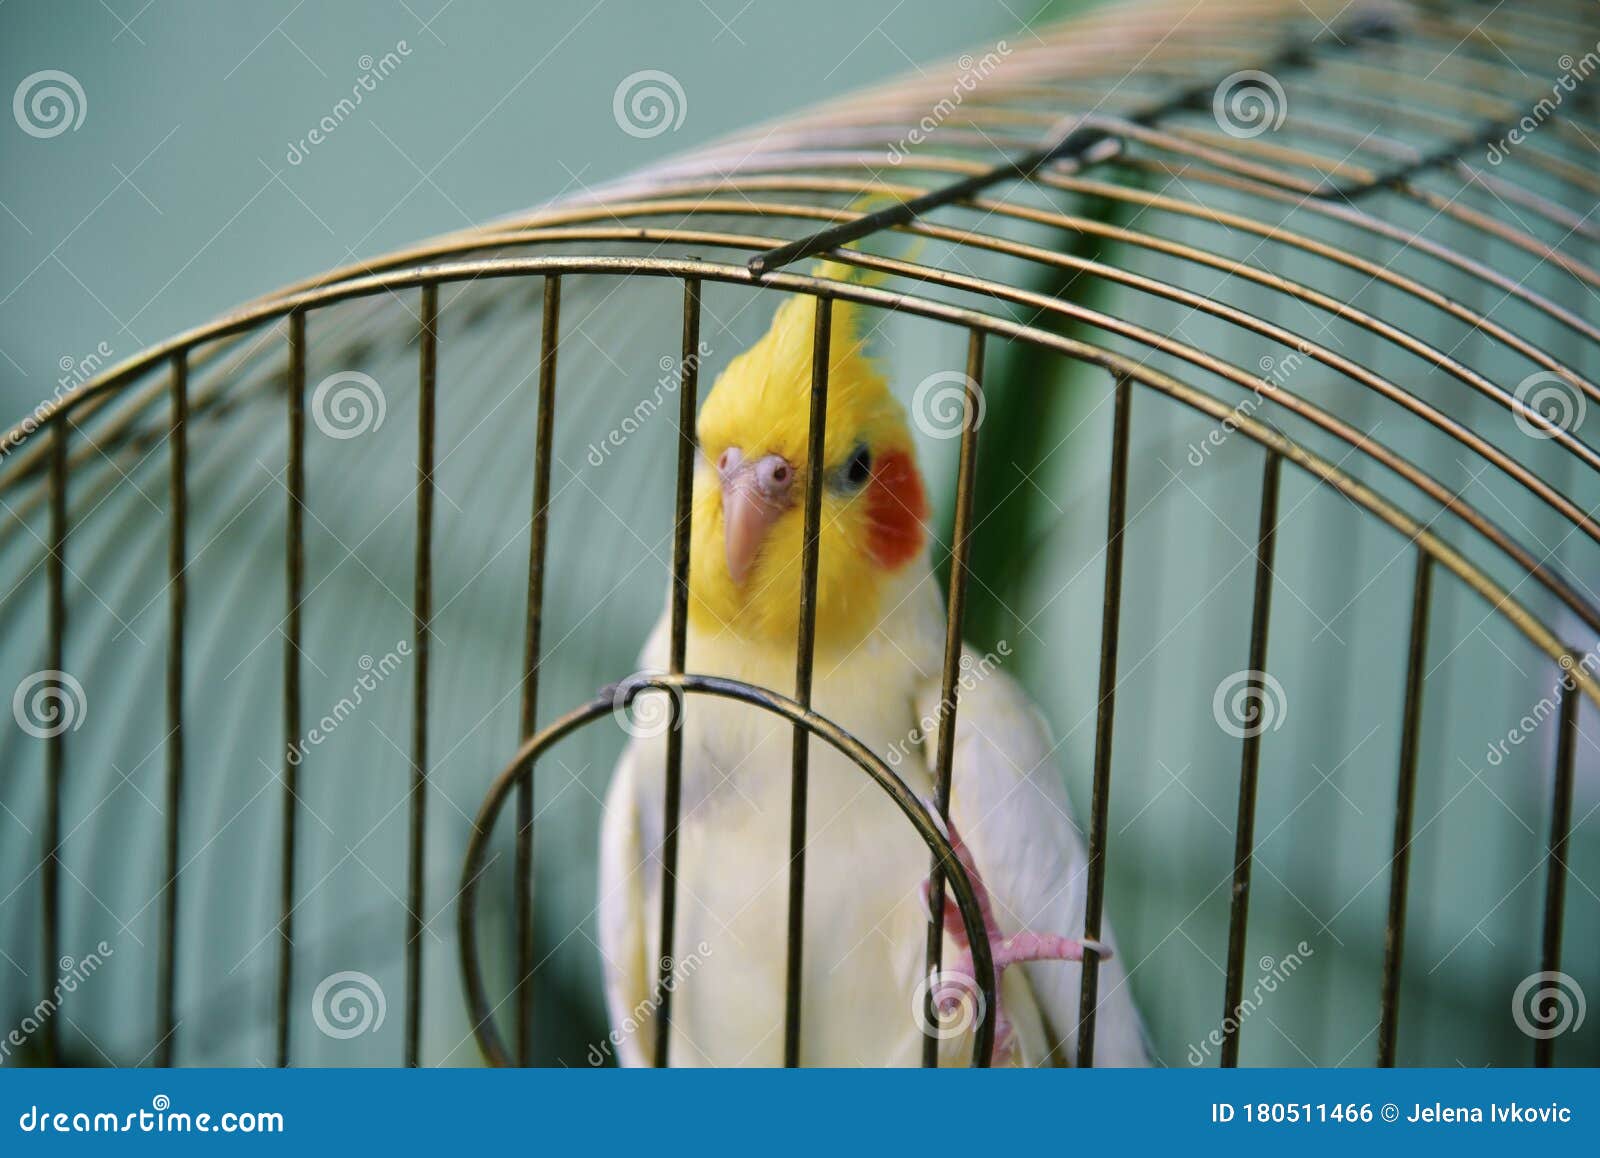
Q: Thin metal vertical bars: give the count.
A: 12